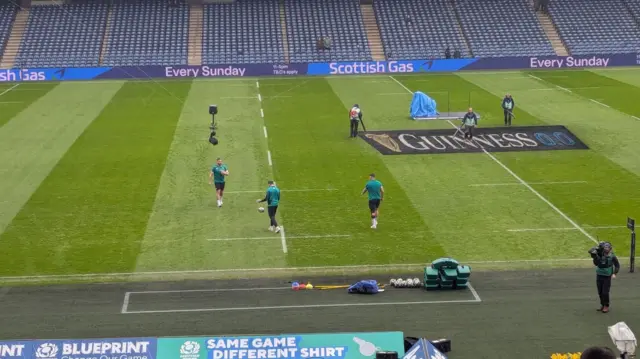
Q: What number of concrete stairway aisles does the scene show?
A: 4